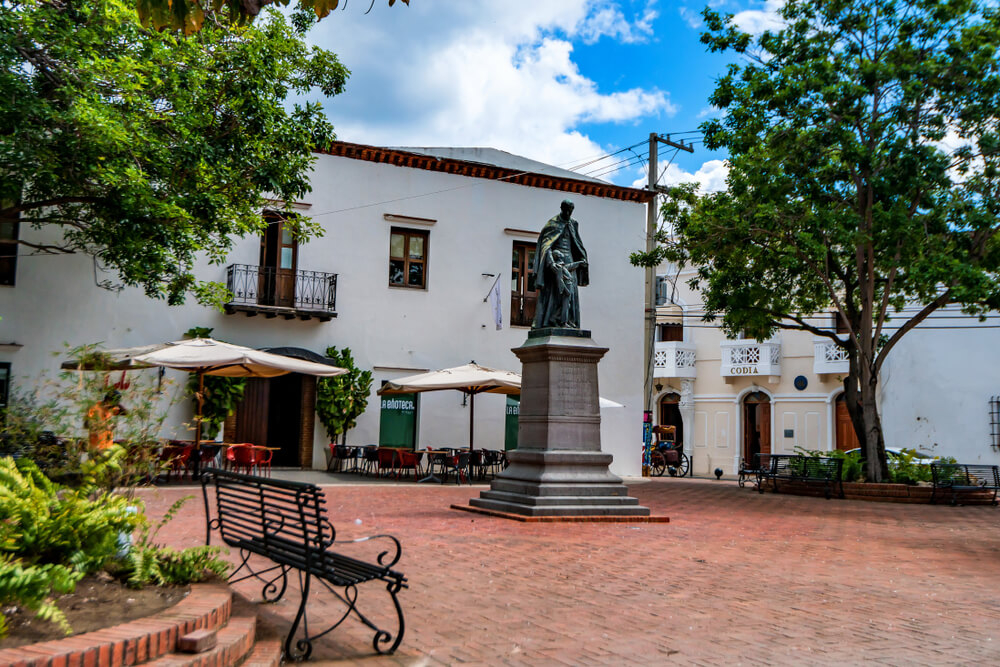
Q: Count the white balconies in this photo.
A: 3